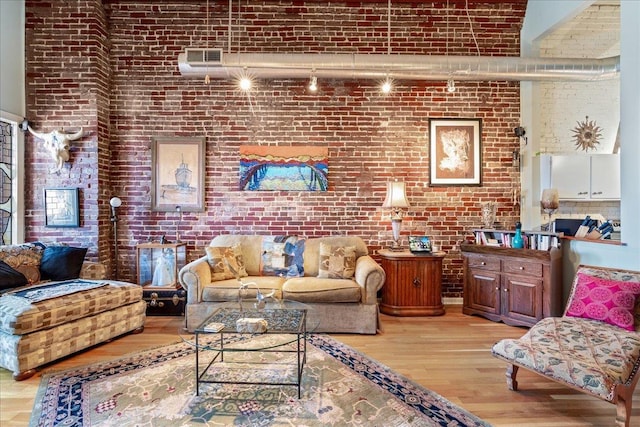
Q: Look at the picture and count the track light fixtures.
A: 4